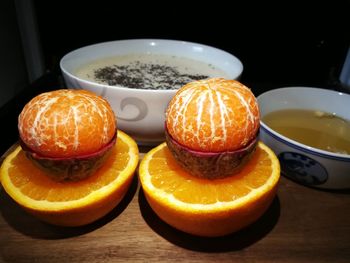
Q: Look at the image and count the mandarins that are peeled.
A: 2